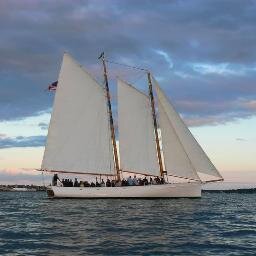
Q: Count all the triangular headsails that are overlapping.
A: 2